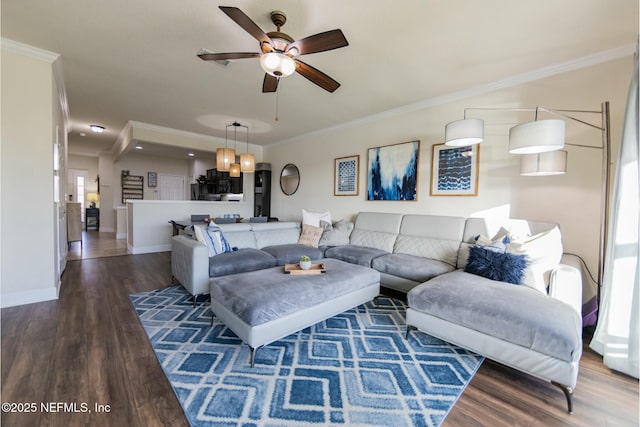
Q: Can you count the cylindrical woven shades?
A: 3